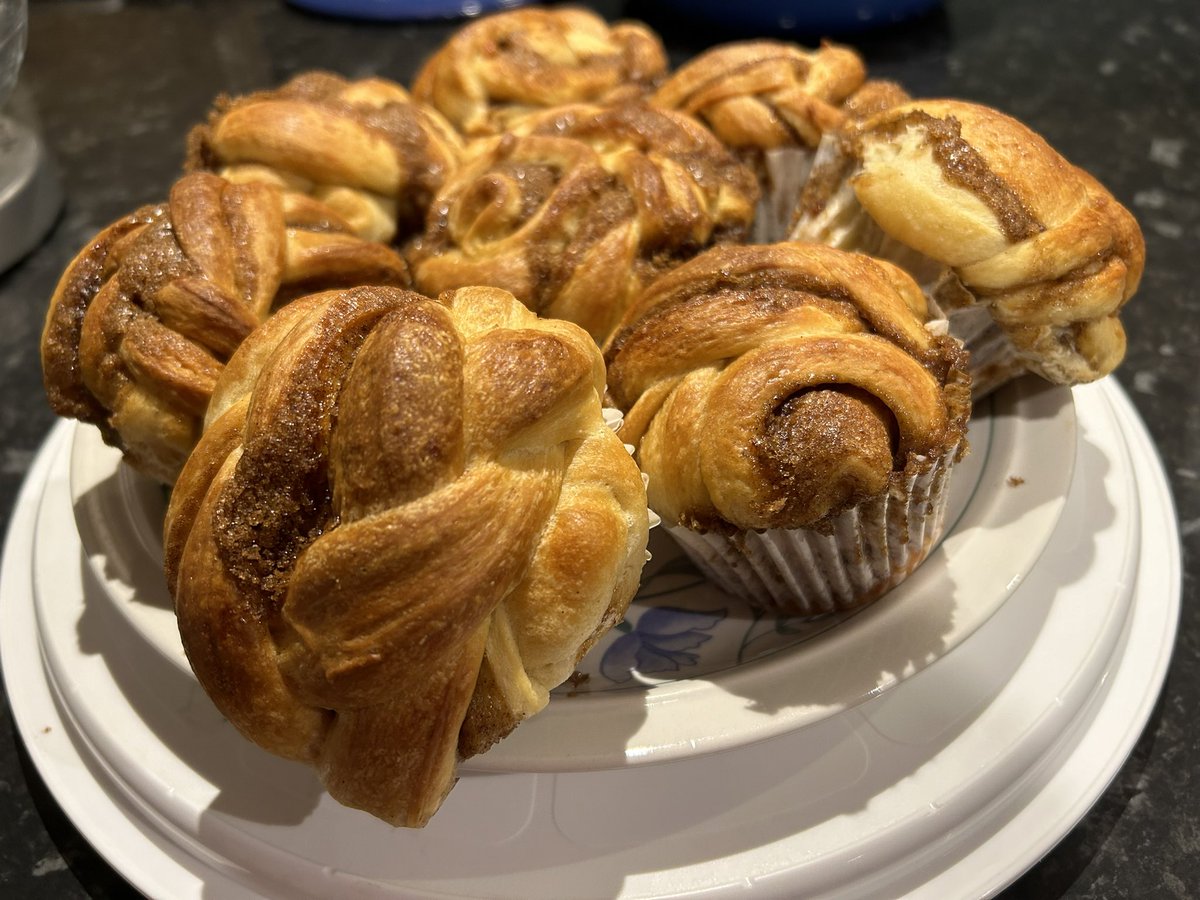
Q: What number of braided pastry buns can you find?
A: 8